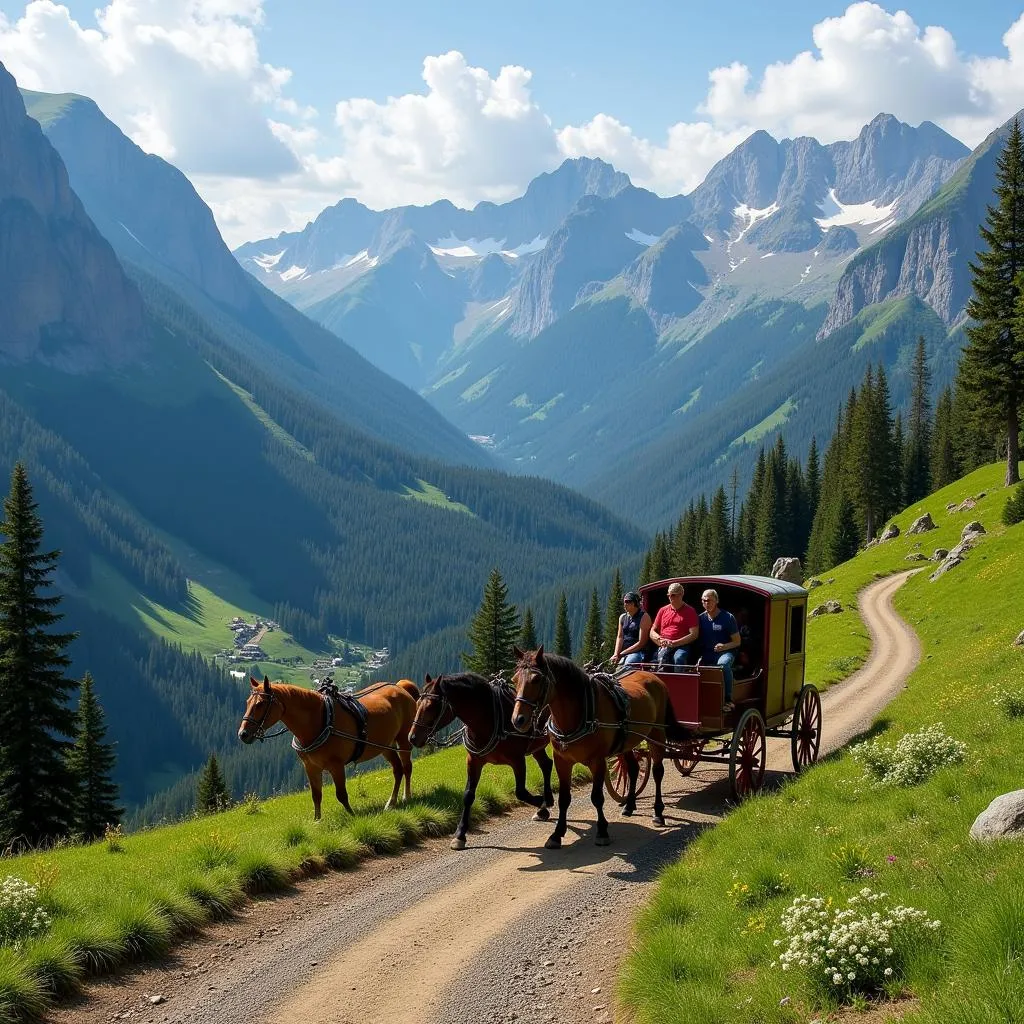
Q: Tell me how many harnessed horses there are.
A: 3